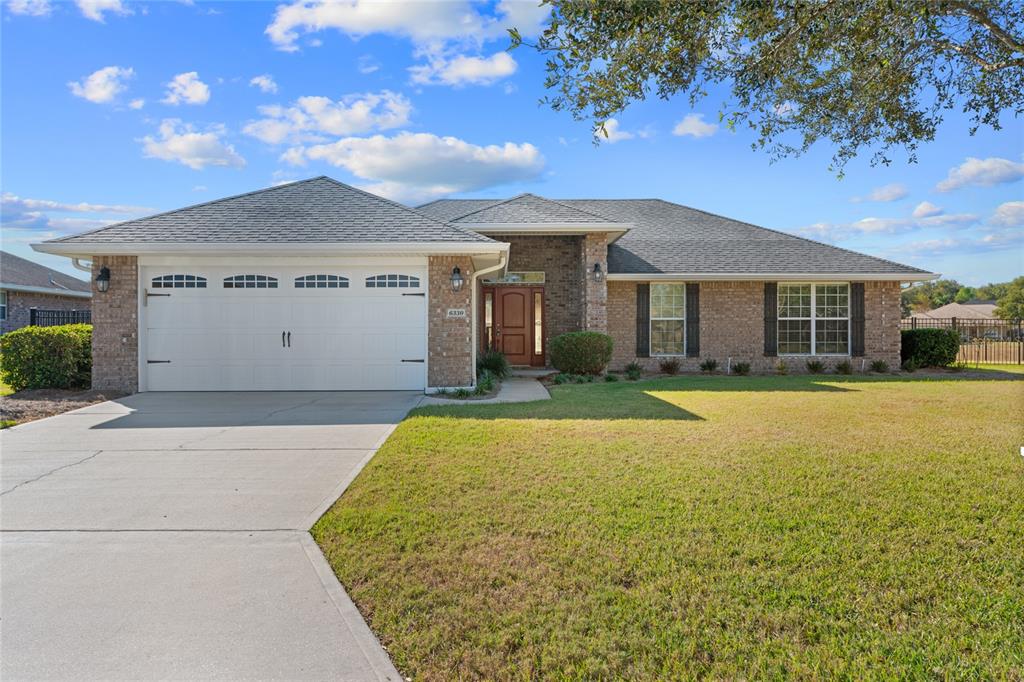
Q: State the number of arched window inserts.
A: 4